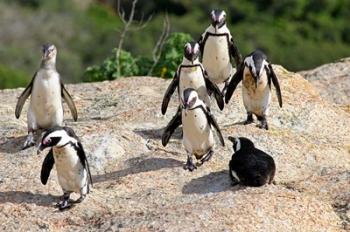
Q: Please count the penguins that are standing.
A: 6